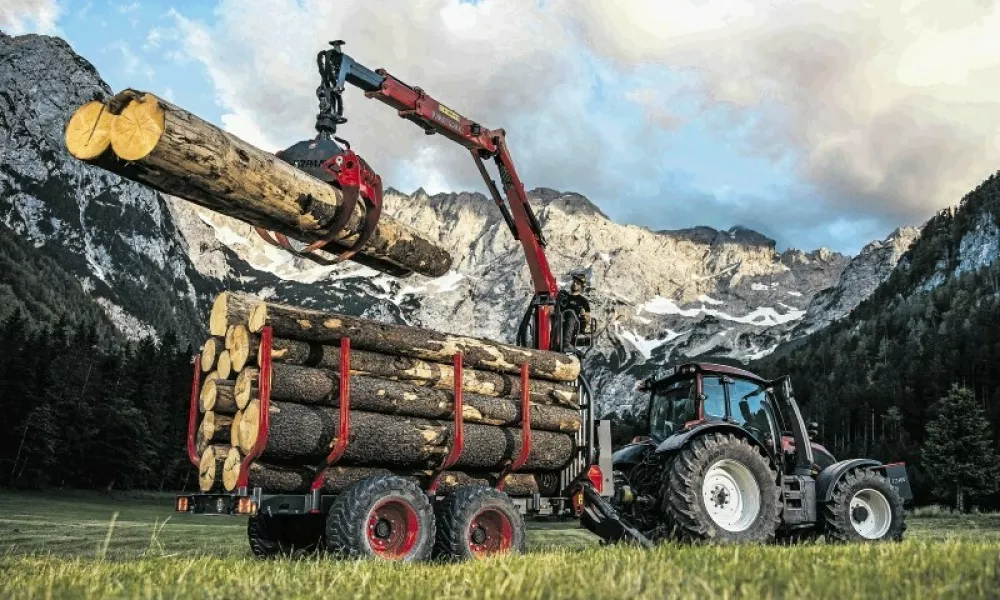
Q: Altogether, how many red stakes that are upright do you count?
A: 5